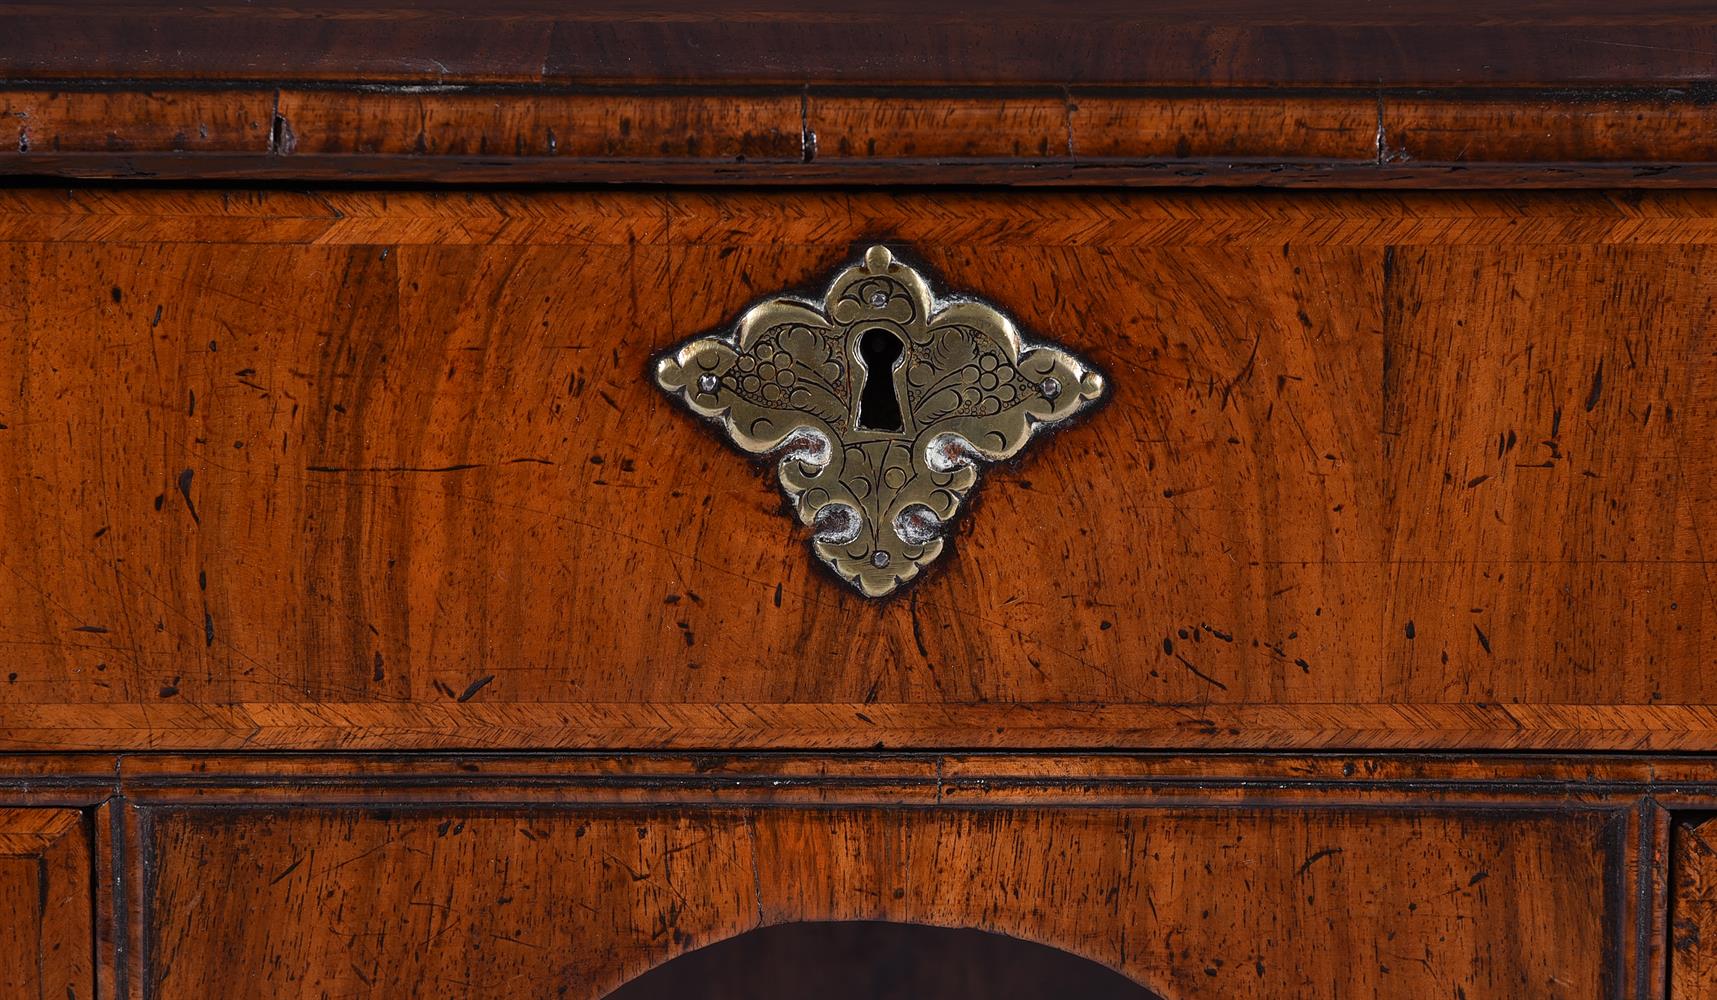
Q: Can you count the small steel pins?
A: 4